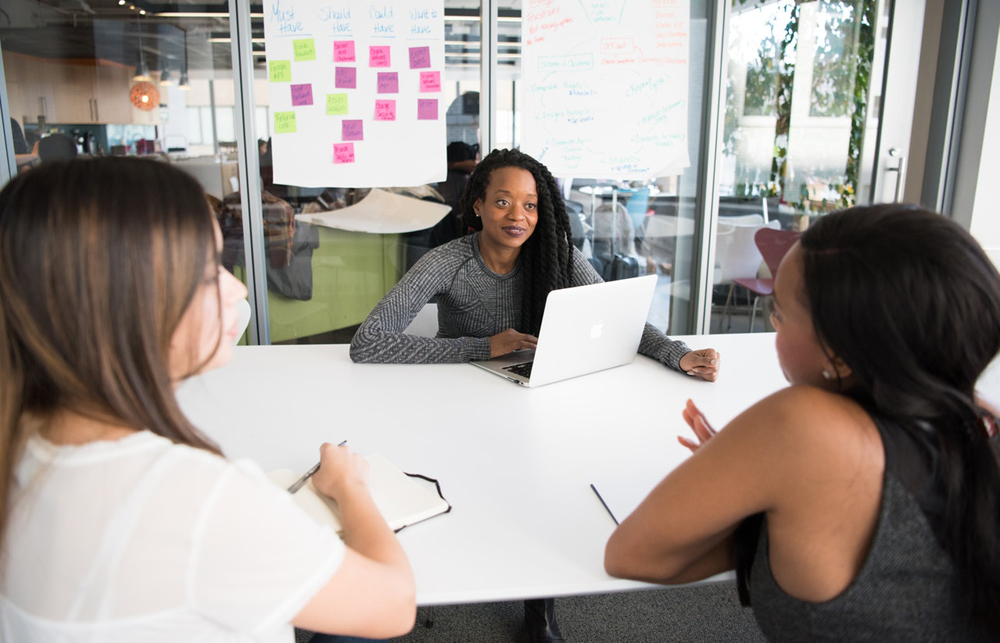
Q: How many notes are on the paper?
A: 15